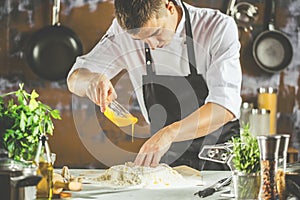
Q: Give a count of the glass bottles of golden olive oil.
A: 1